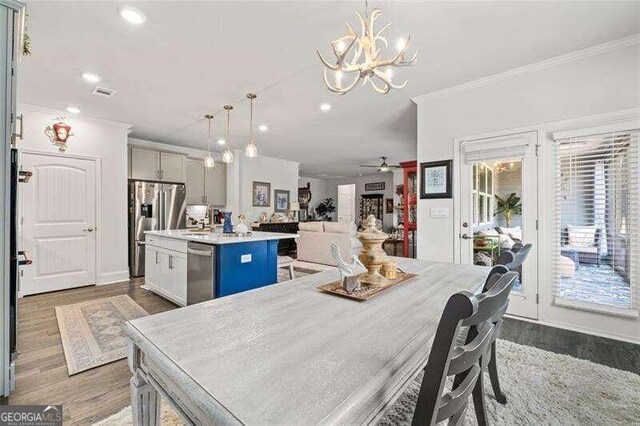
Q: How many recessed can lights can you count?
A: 6